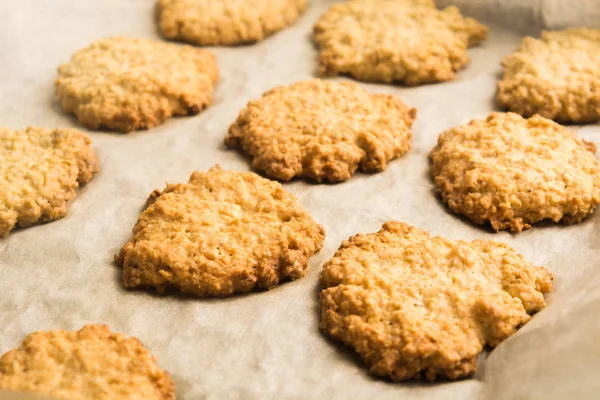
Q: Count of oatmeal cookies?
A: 10